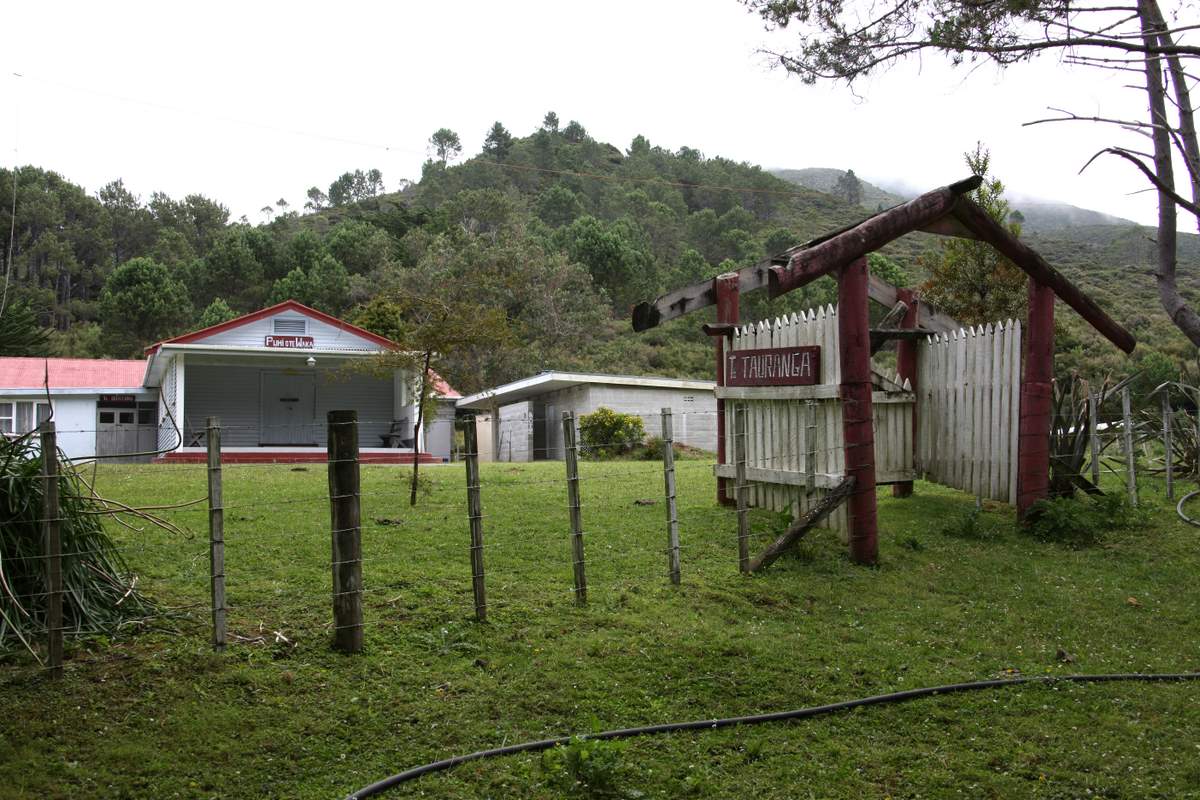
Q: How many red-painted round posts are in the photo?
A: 4